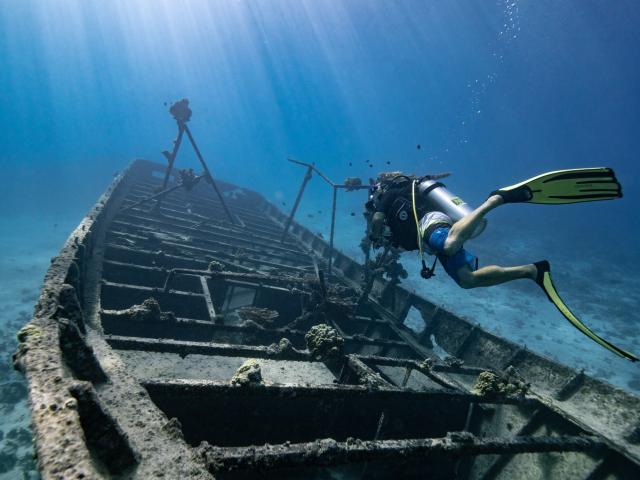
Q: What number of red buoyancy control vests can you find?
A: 0